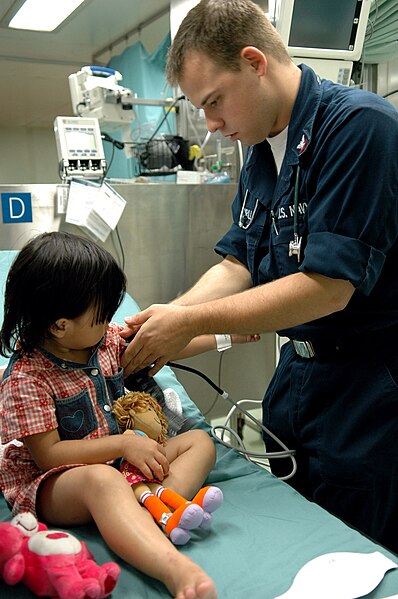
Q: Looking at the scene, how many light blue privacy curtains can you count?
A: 1